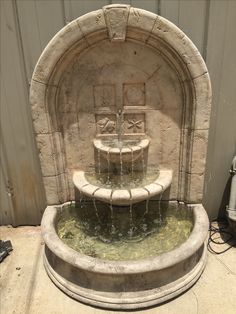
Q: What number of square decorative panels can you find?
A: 4